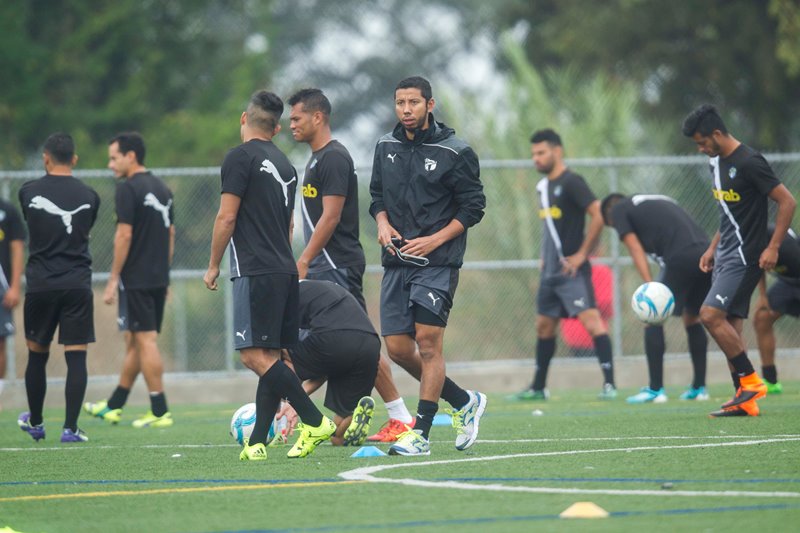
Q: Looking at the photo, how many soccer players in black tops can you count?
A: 11